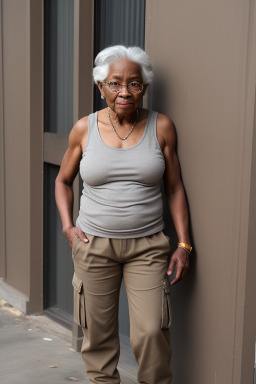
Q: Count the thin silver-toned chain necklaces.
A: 1